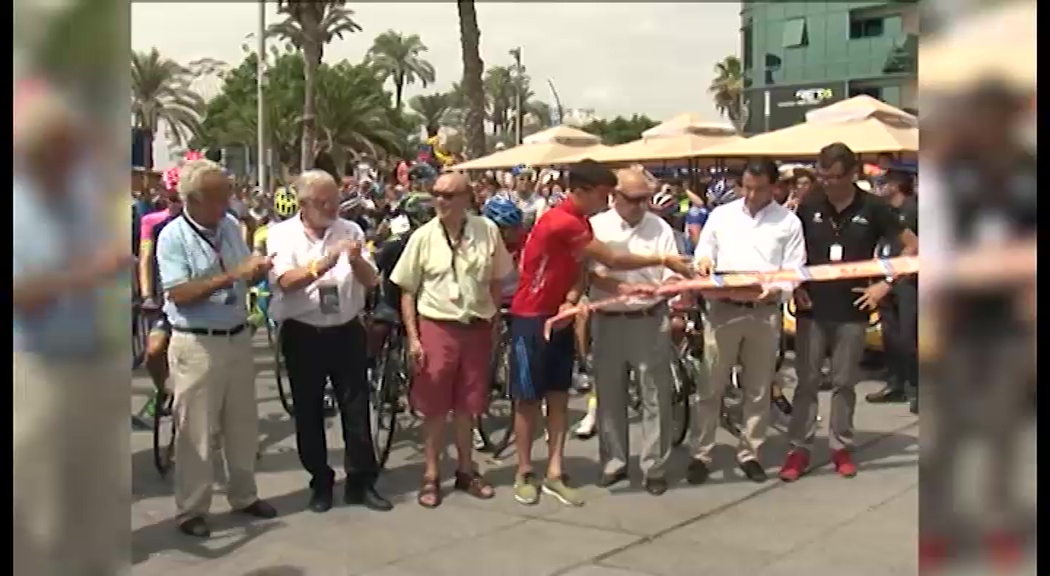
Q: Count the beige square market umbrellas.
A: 3